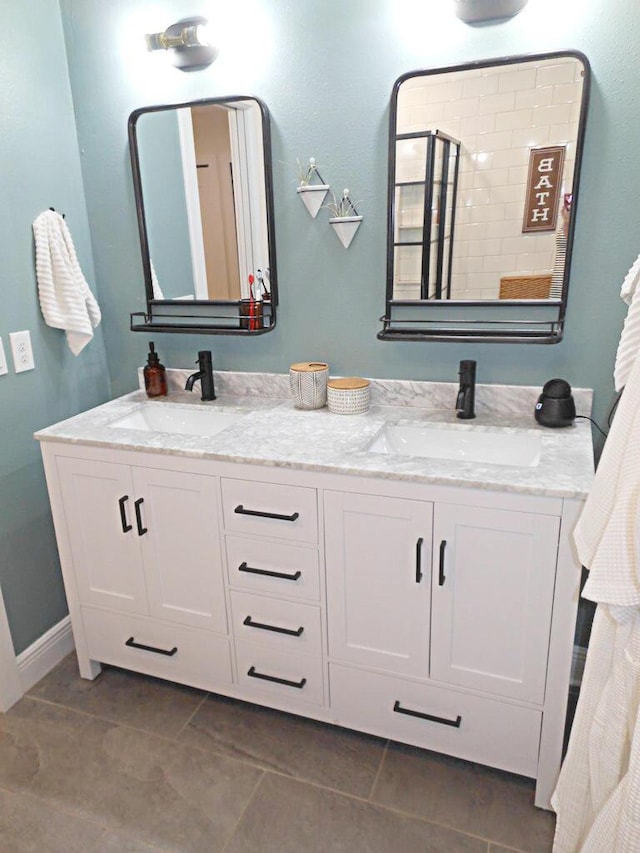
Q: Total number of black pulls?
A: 10